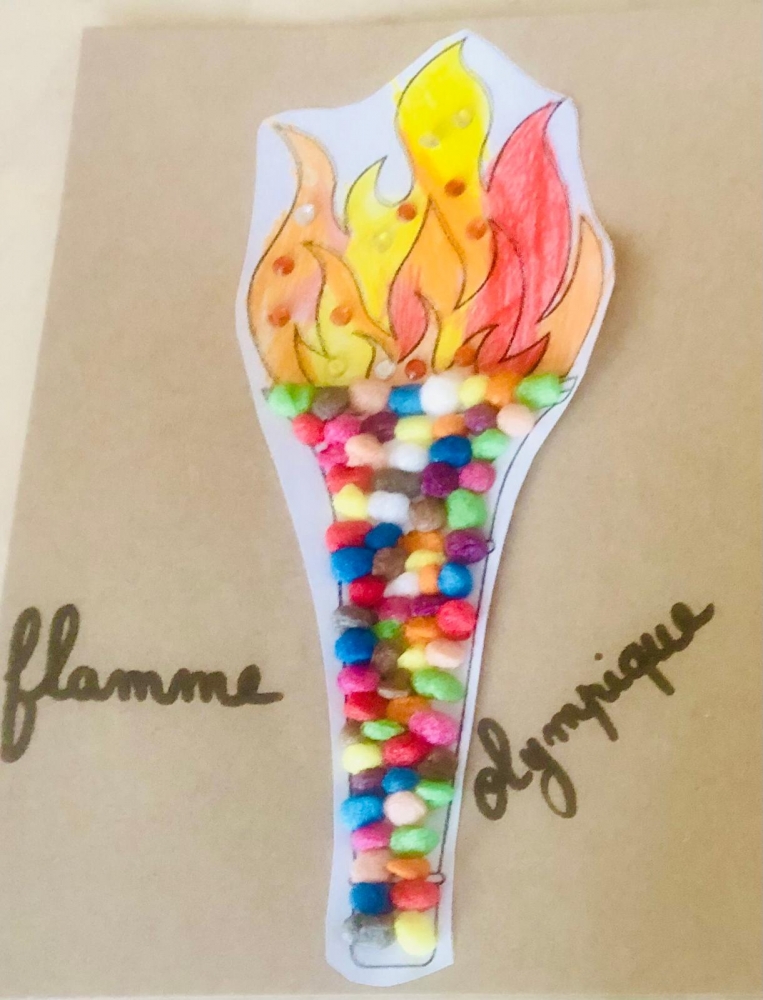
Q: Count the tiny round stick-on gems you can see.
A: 14